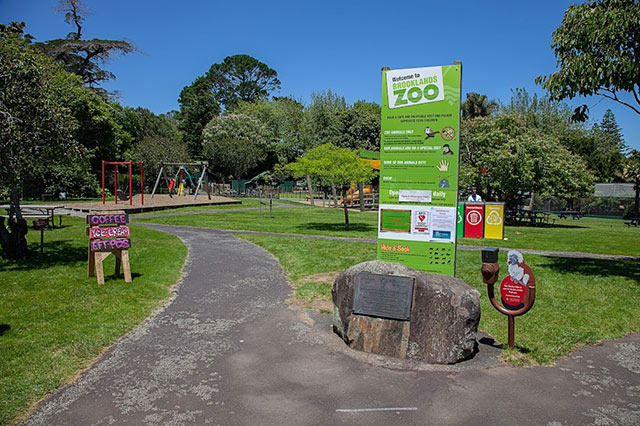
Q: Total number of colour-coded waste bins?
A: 3